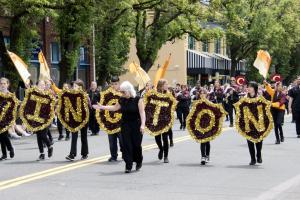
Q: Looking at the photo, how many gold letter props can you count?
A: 7